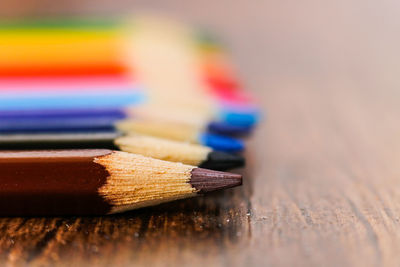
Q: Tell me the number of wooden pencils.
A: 10